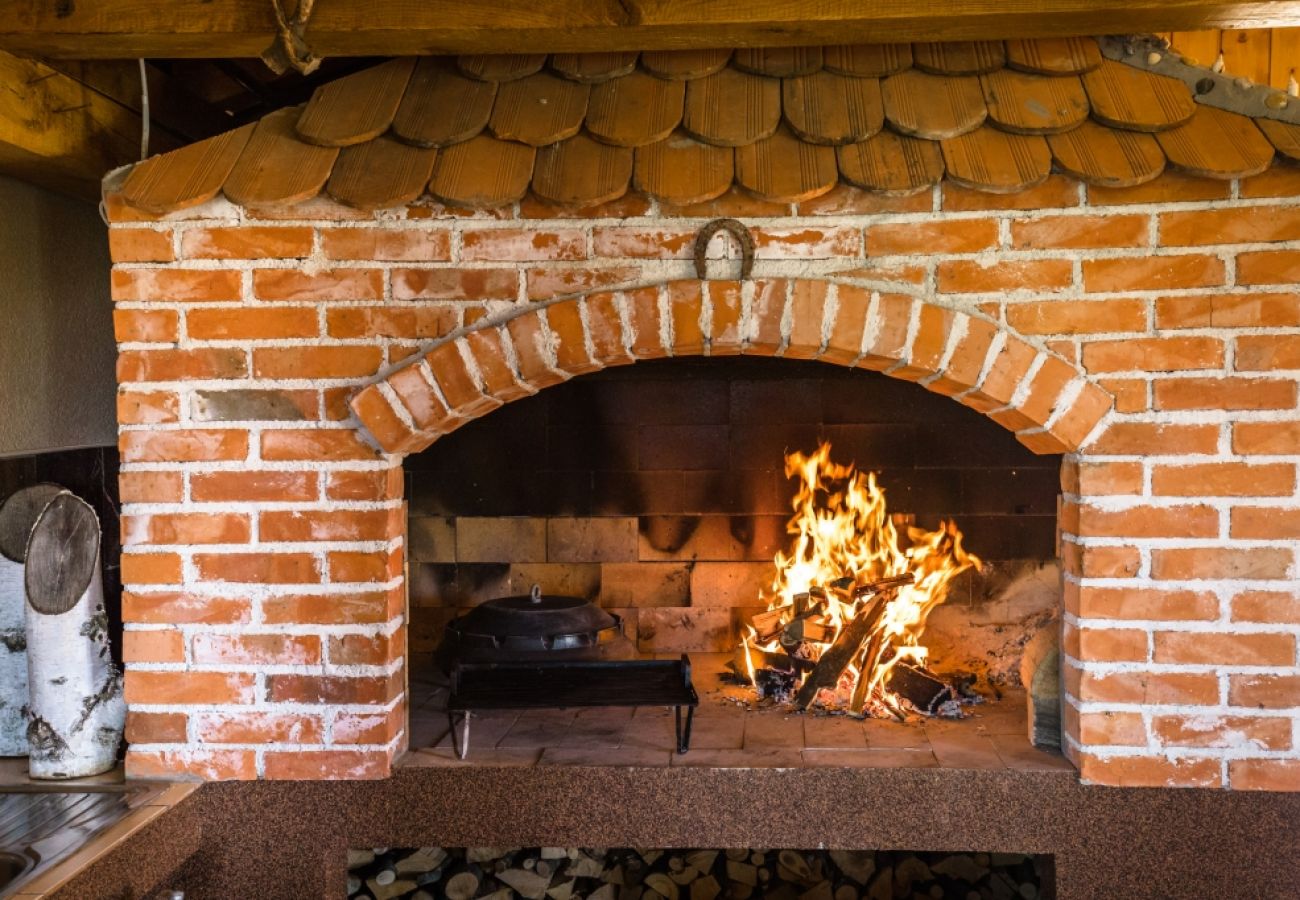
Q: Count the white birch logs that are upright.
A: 2